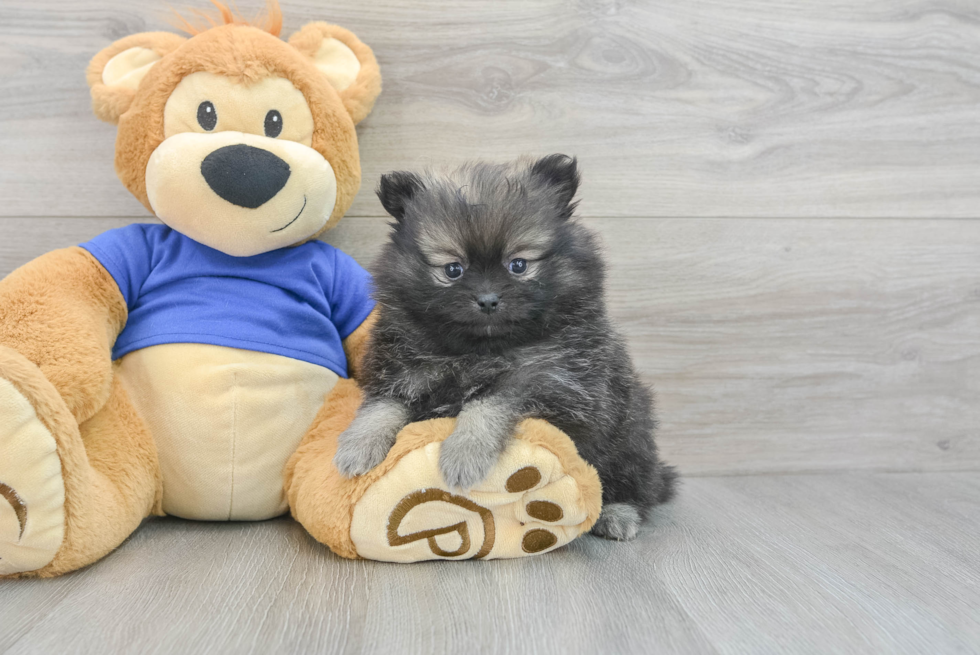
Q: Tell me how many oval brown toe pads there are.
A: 3